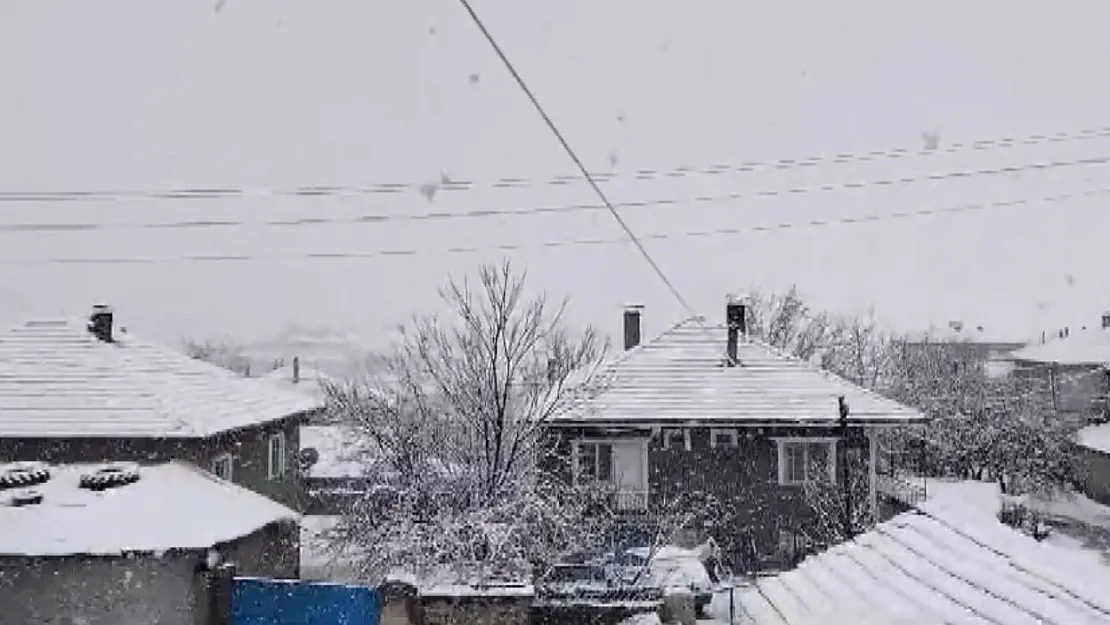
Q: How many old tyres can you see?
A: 3